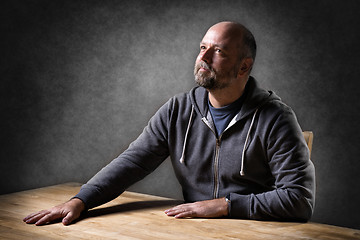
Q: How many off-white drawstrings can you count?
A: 2